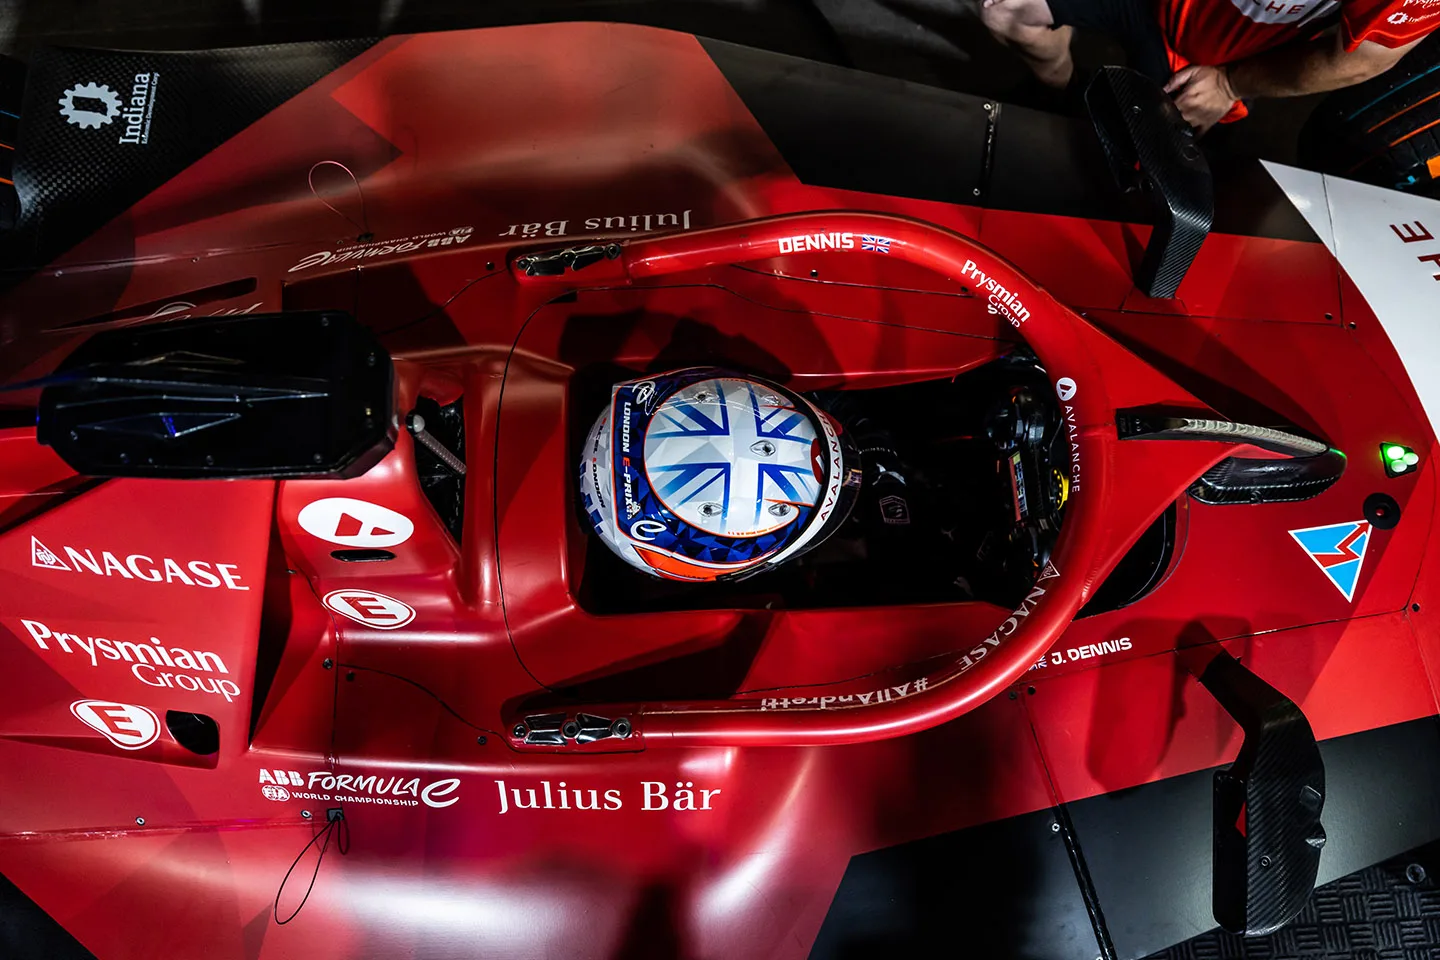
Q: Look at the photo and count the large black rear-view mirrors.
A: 2